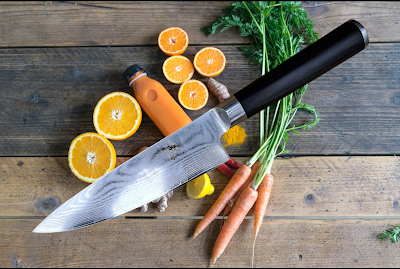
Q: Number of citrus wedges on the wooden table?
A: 7